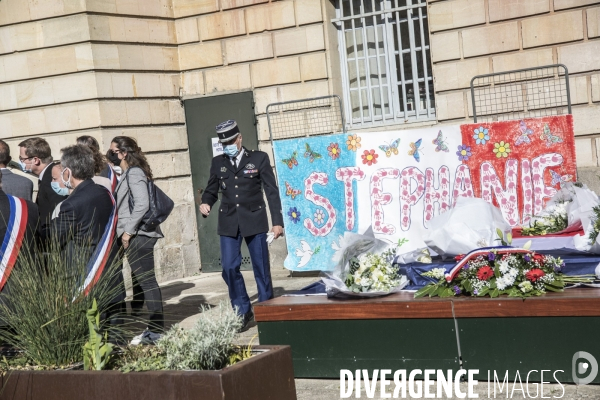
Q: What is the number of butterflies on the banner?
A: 9